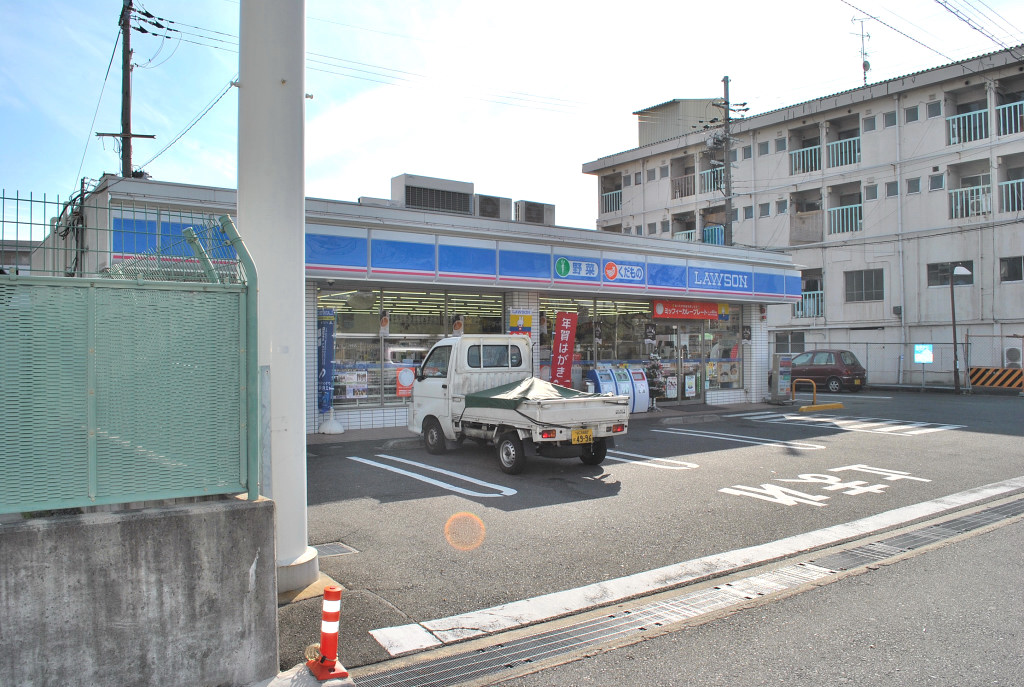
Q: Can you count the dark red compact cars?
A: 1